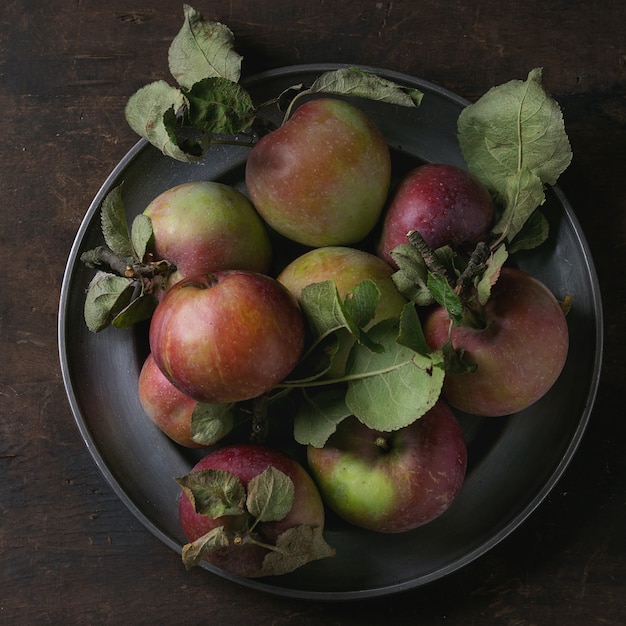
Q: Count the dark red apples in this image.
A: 2